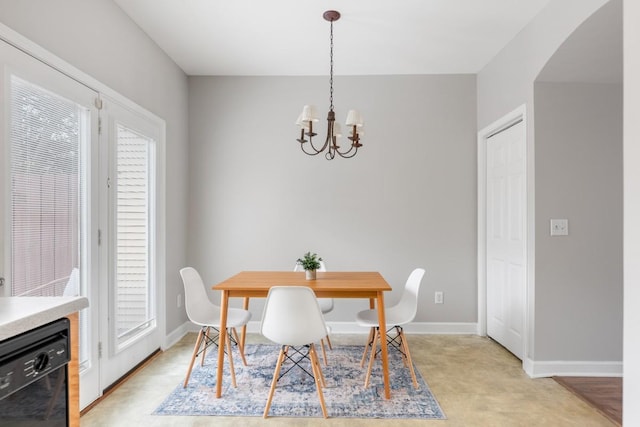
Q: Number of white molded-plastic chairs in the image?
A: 4